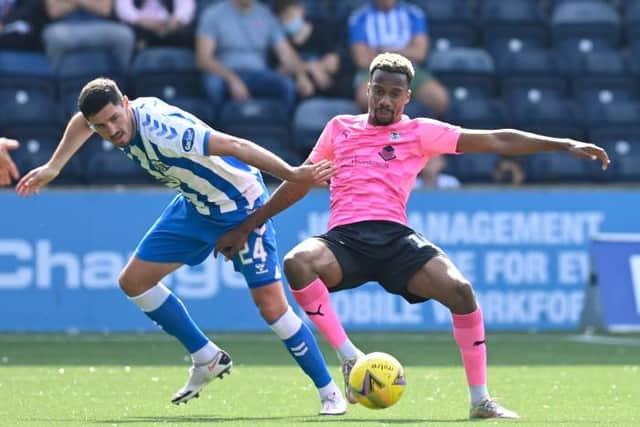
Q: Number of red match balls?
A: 0